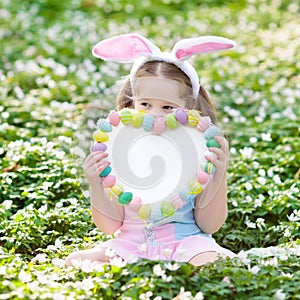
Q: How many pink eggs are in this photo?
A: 7